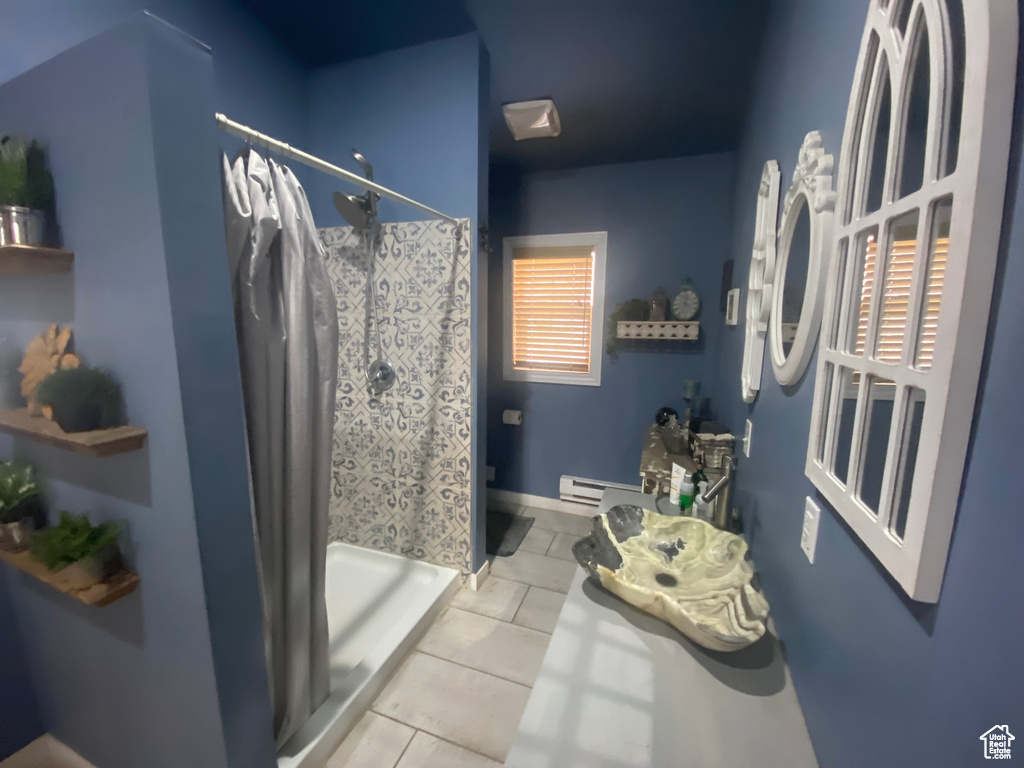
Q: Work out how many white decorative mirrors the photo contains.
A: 3